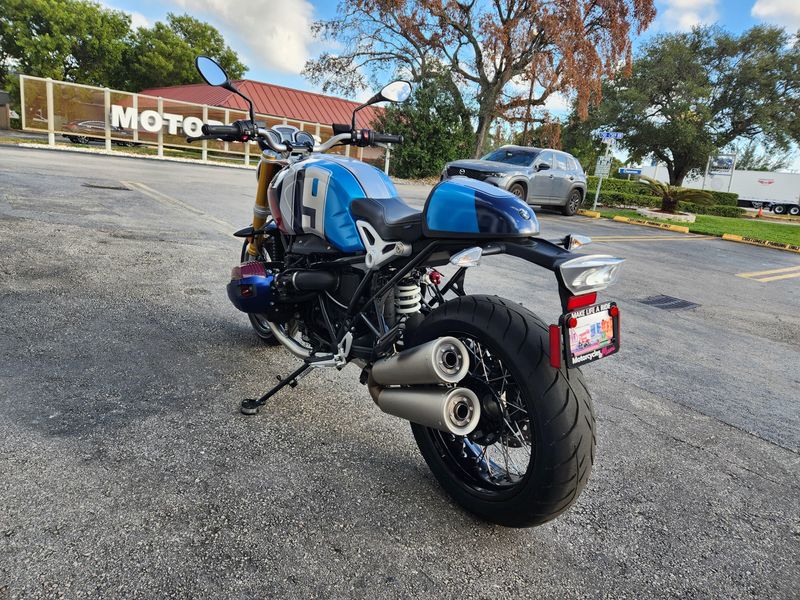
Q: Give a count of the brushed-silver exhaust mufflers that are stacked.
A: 2